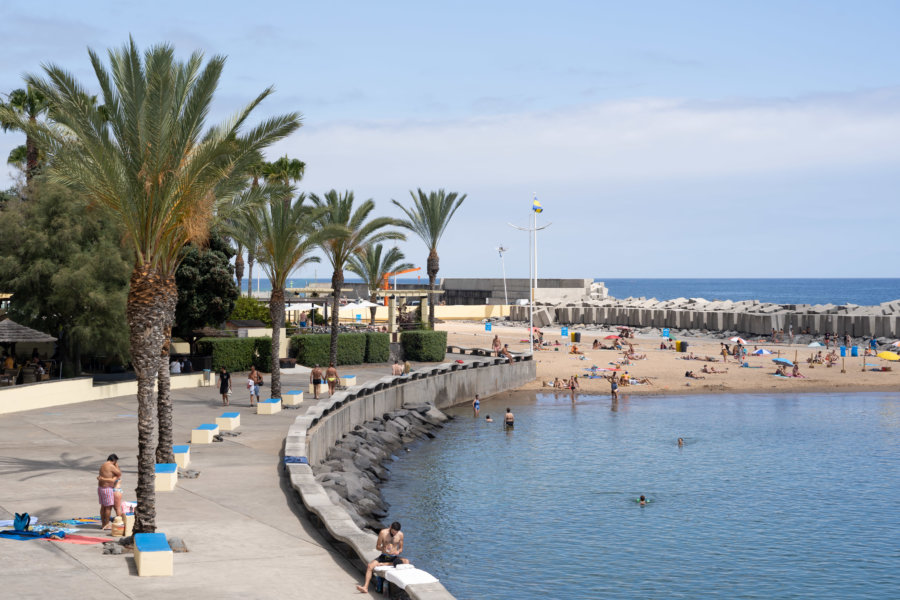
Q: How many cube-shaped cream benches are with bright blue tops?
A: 10